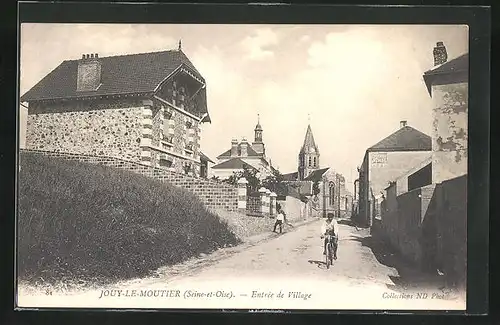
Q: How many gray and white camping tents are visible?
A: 0